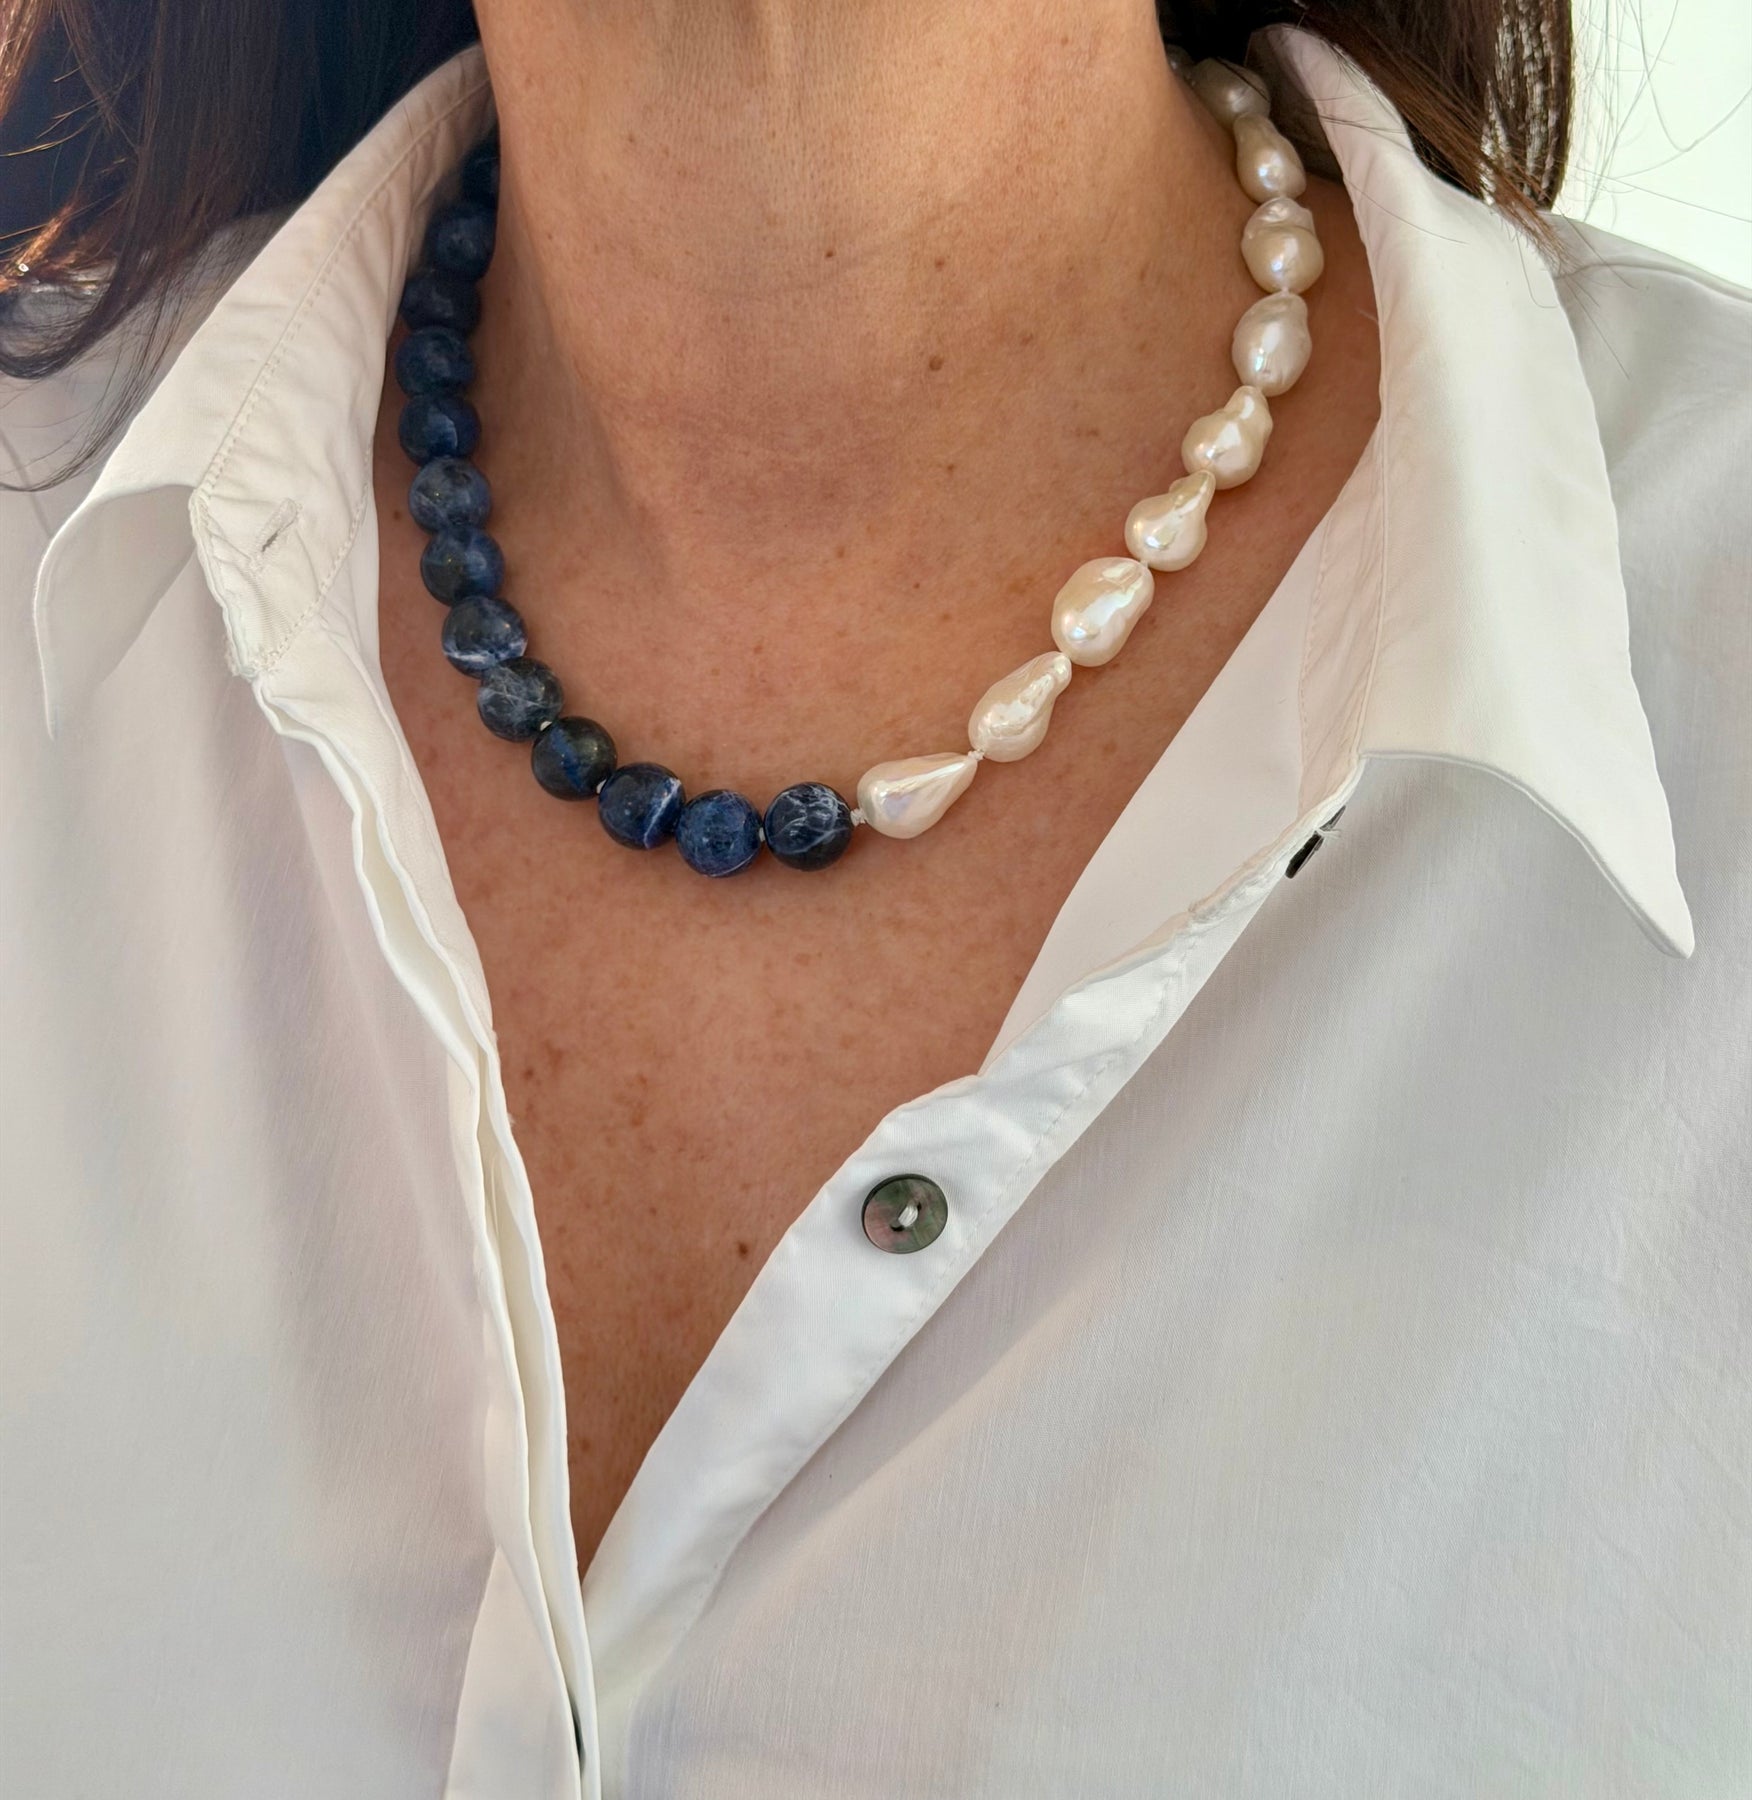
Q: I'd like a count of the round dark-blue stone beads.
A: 13